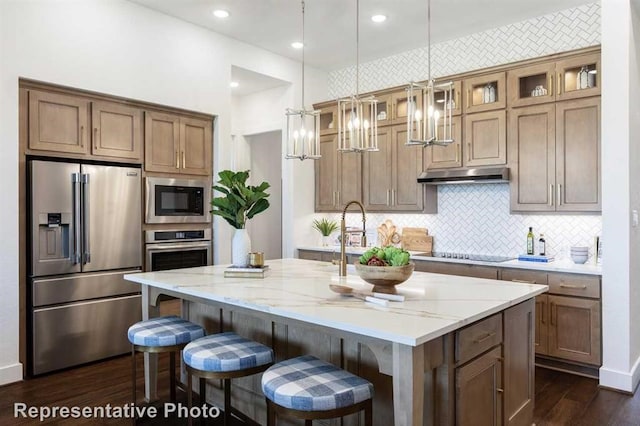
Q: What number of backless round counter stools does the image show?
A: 3